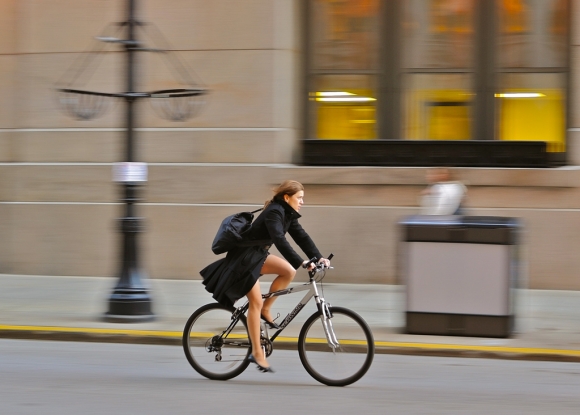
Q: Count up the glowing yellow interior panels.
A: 3